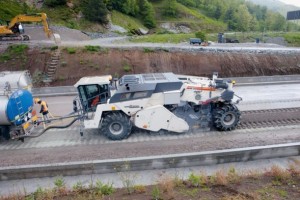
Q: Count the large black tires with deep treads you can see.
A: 2